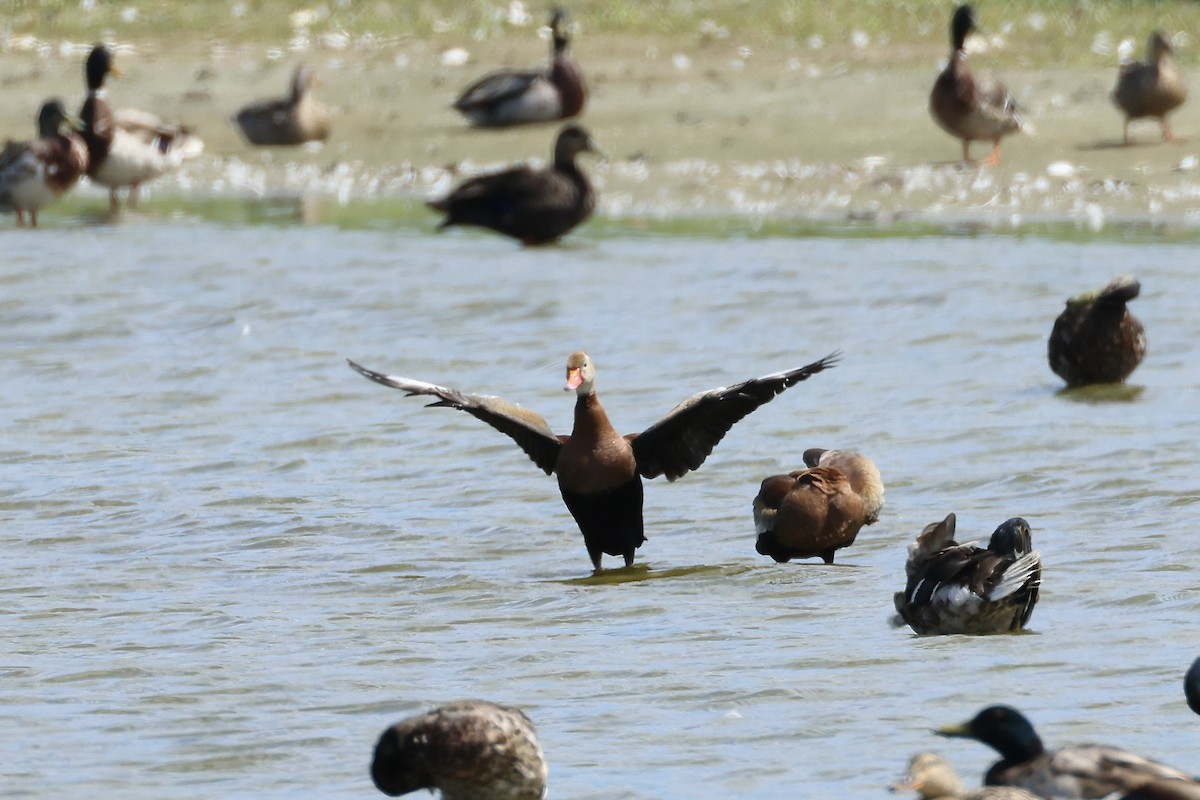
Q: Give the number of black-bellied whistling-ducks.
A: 2